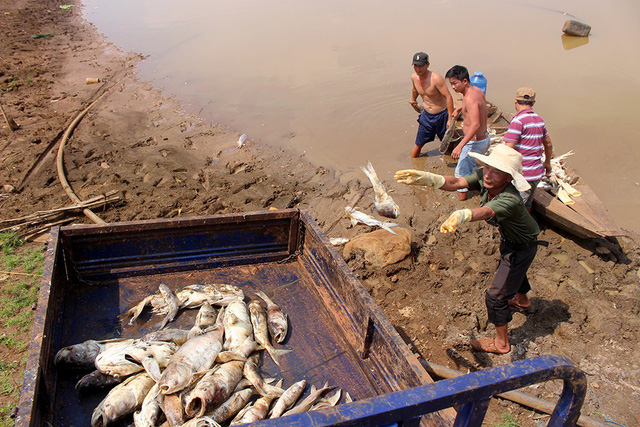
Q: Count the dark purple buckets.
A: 0